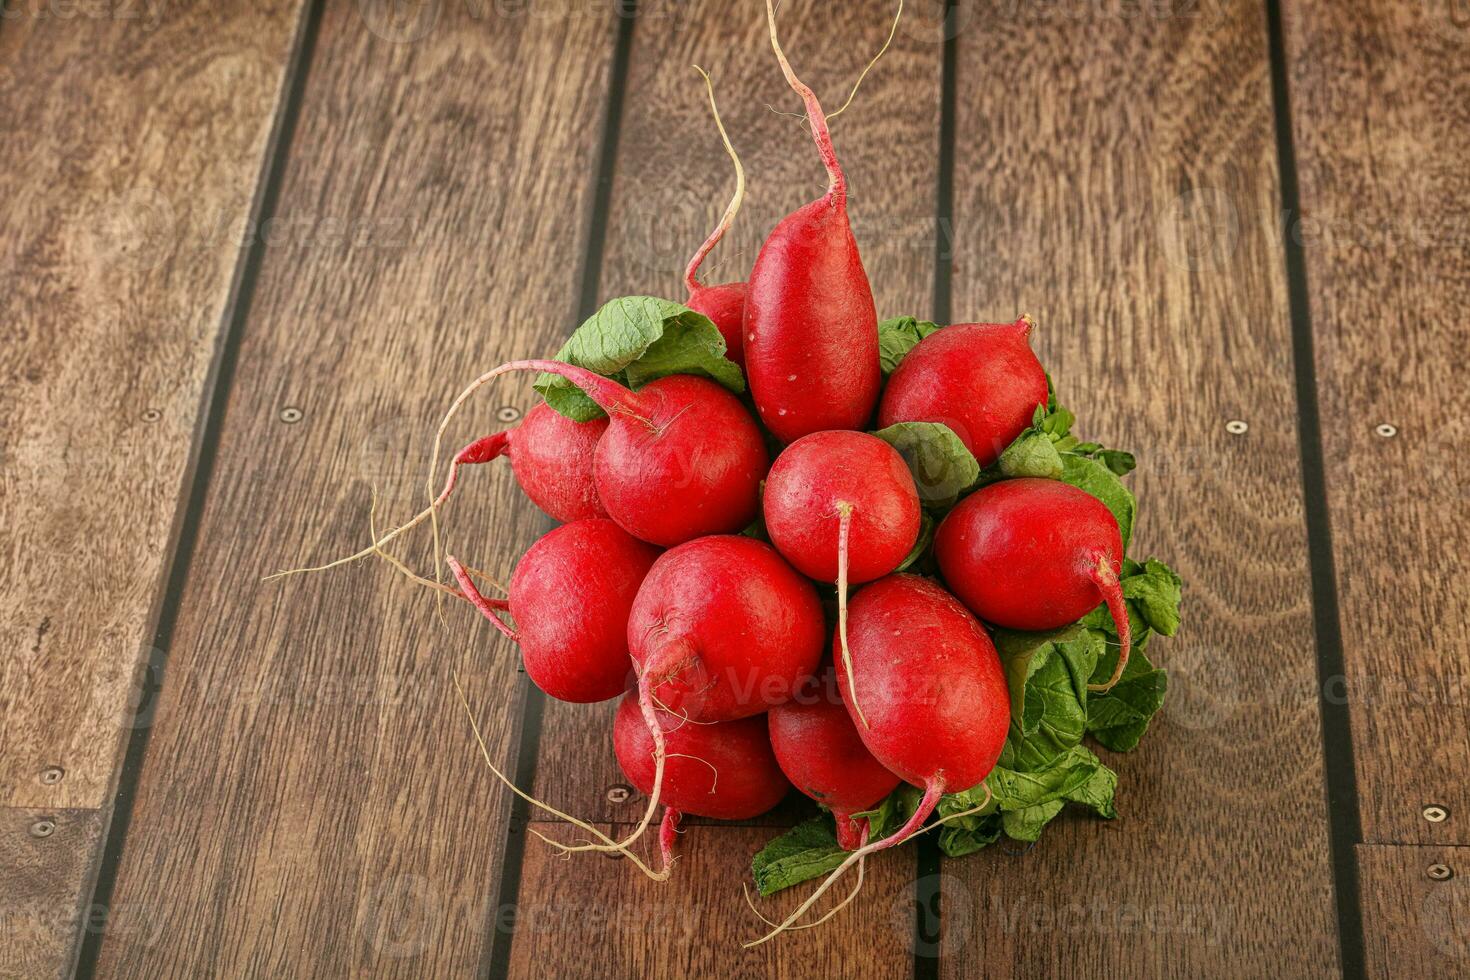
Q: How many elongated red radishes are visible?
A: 1